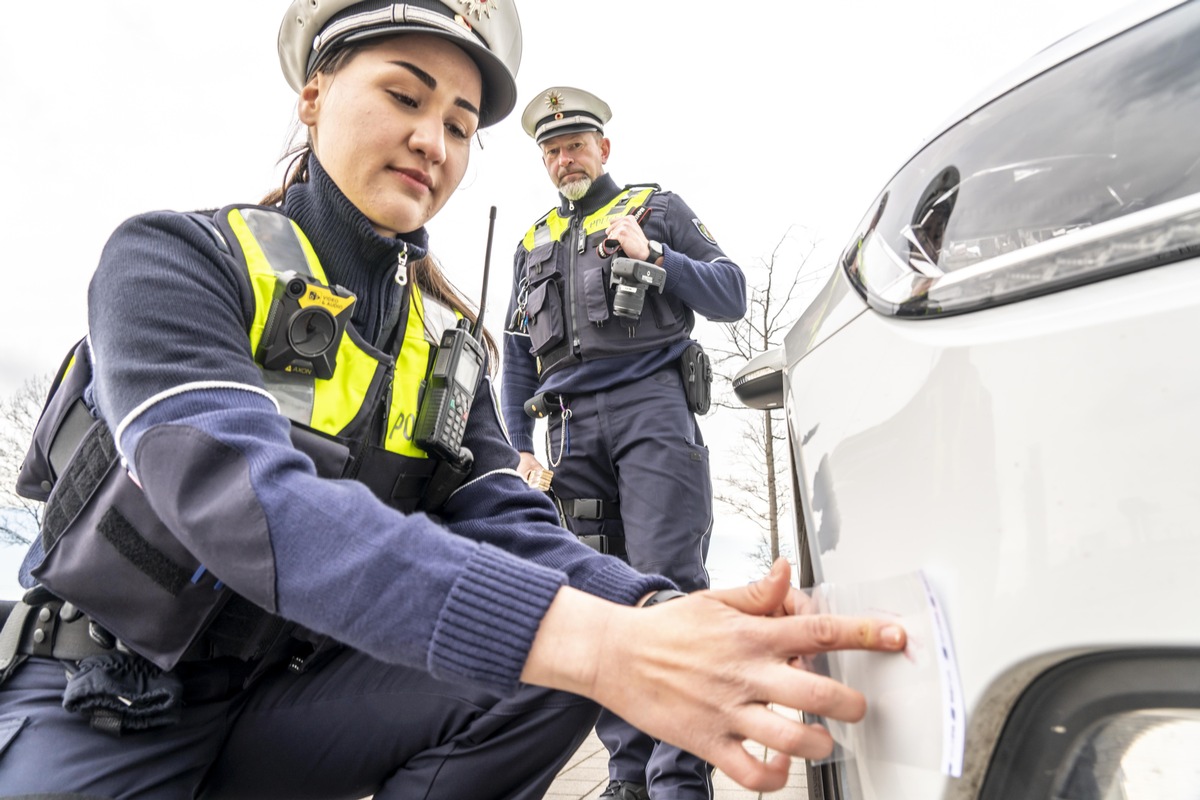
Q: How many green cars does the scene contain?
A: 0